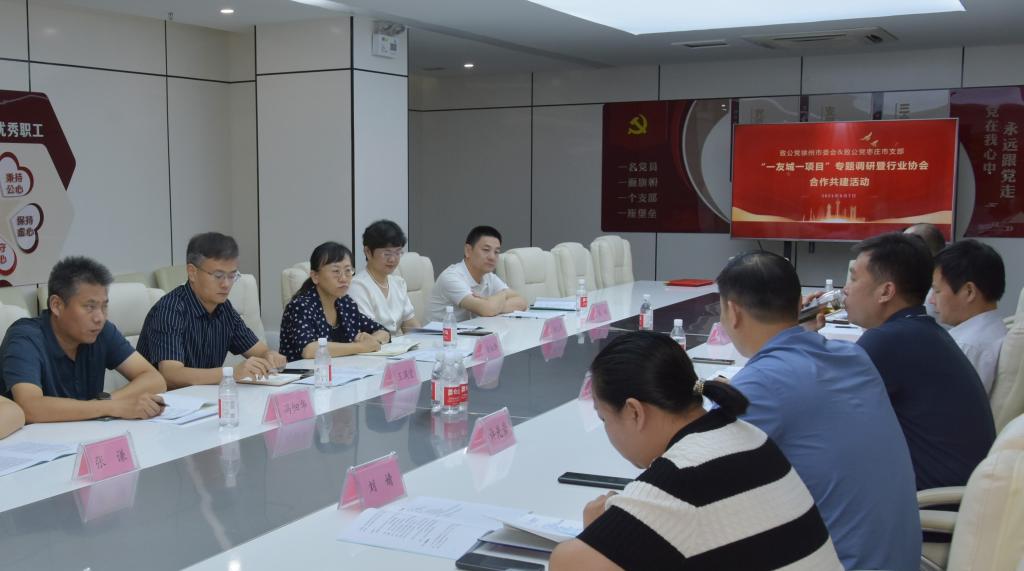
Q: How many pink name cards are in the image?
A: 10